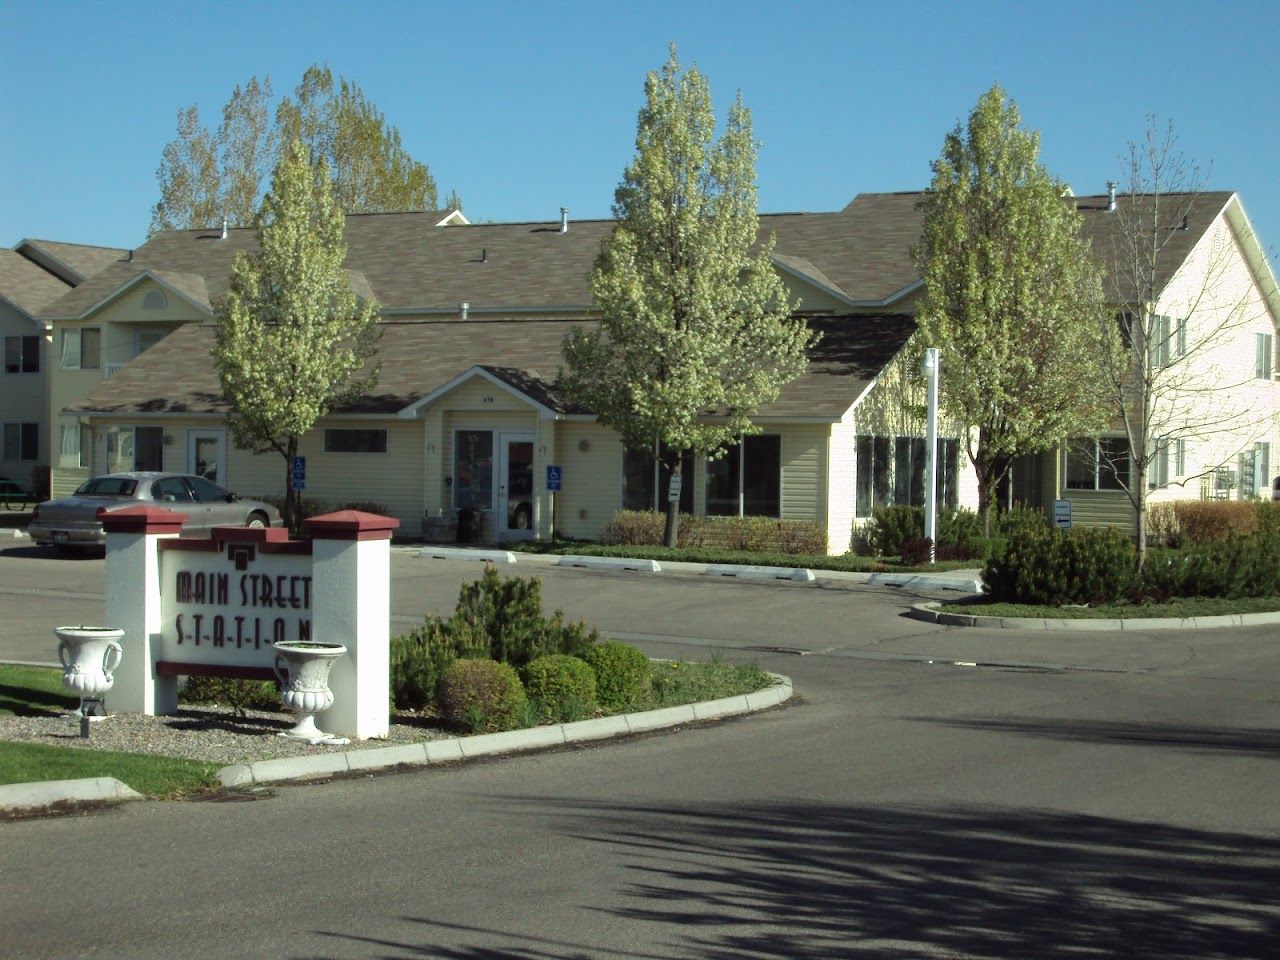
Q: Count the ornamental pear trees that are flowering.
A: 3